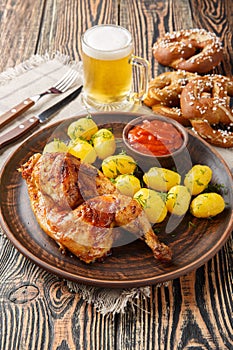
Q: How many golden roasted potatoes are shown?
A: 11